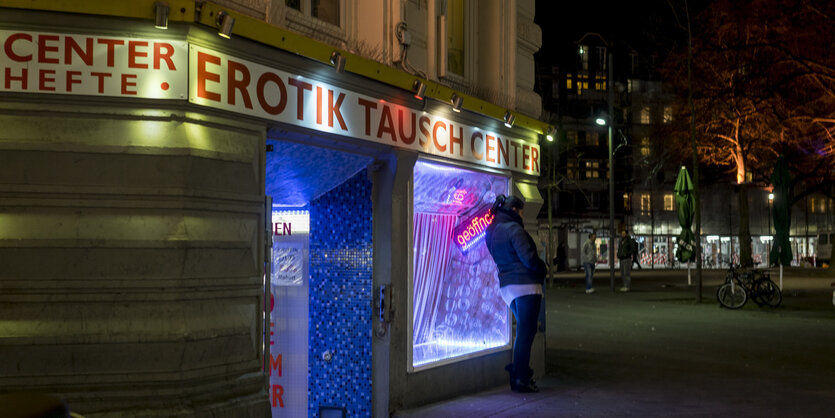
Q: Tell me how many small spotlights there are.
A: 7